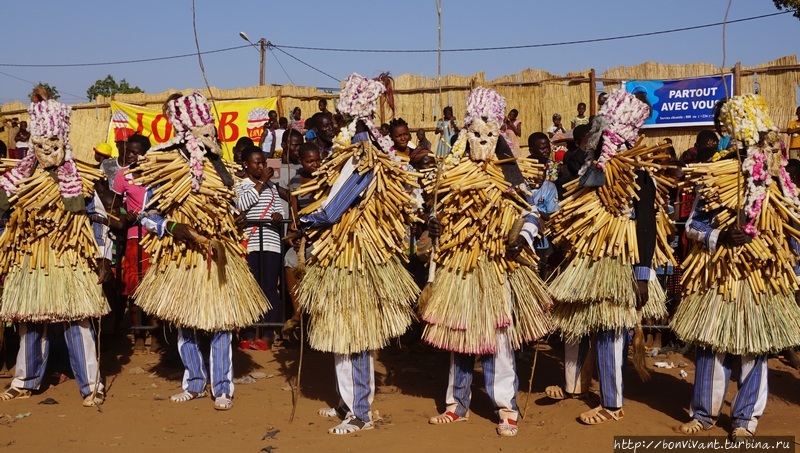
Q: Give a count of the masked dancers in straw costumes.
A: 6